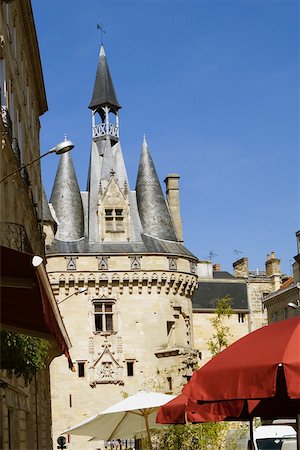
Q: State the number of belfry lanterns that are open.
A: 1